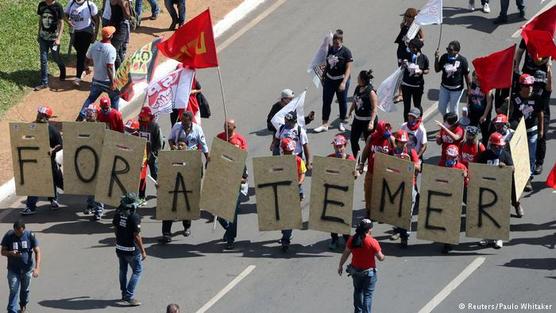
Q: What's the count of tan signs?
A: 11